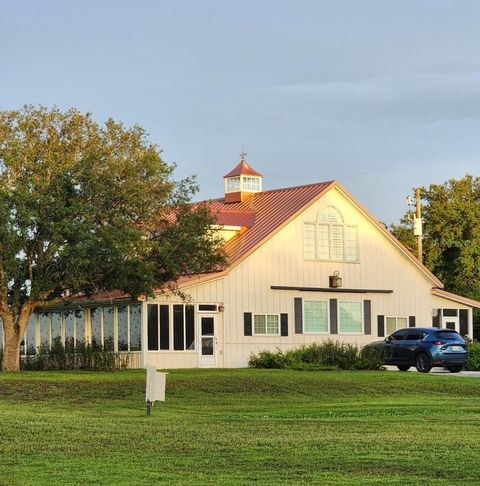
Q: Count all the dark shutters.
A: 7